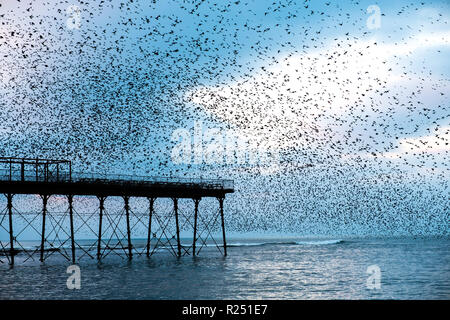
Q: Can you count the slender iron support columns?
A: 9